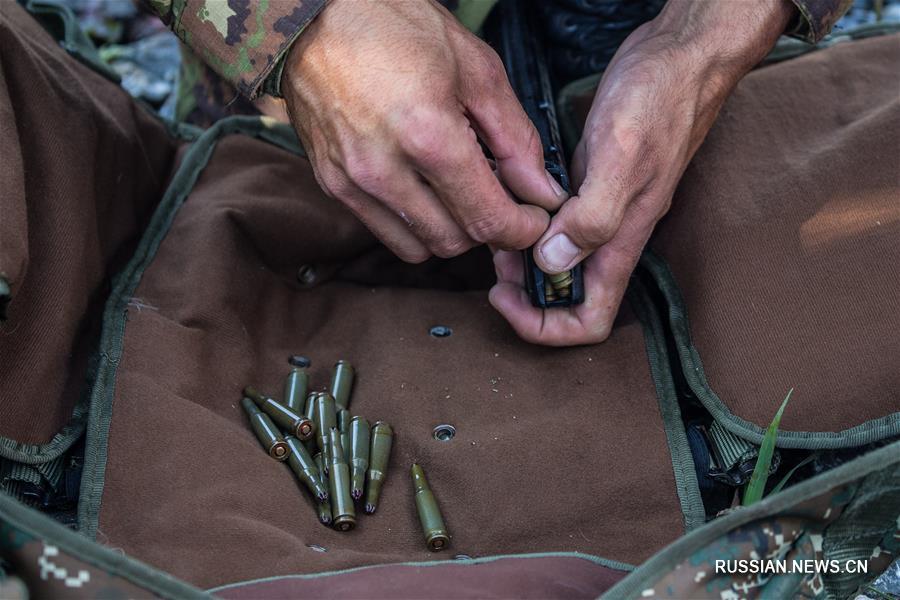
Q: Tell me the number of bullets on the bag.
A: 13